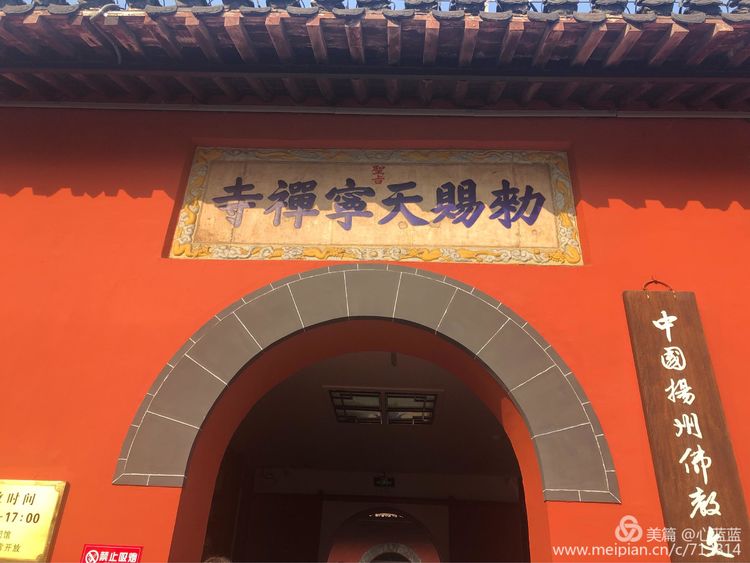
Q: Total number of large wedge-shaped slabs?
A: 11